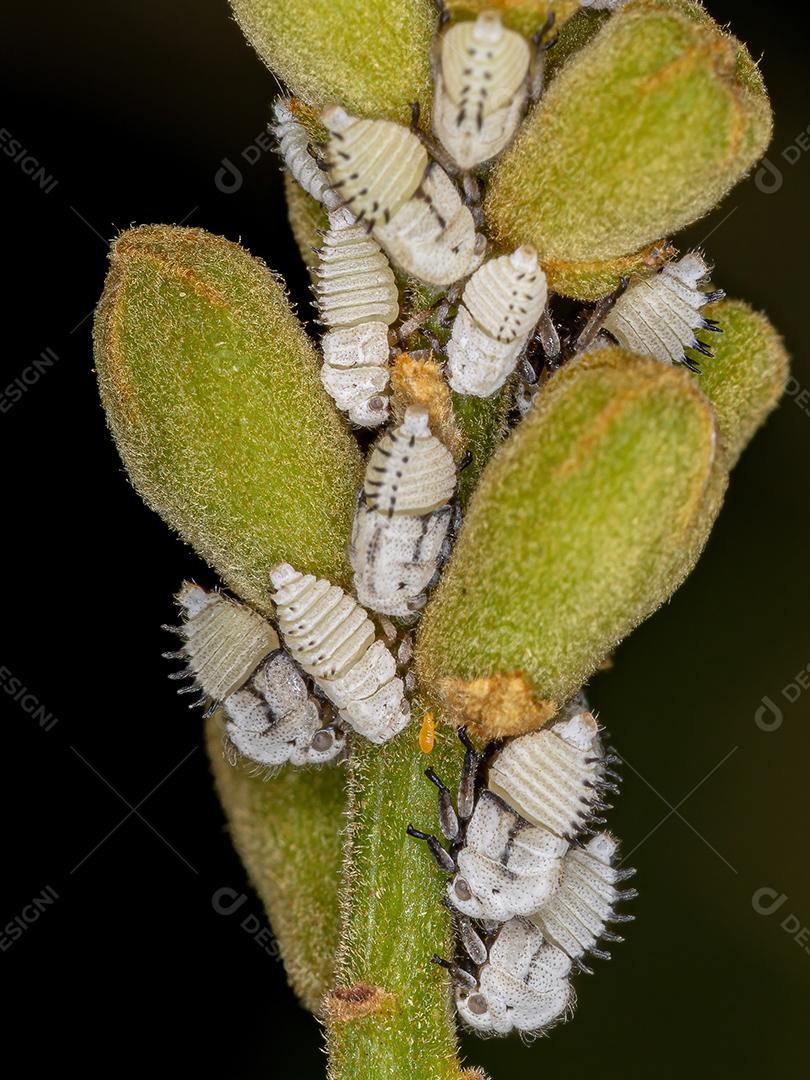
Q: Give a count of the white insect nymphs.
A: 11